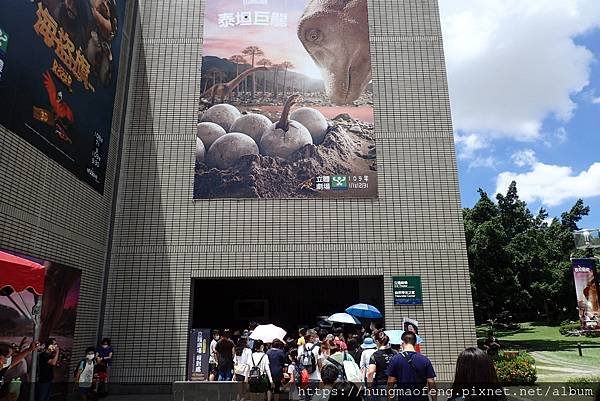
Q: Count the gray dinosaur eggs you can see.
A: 7